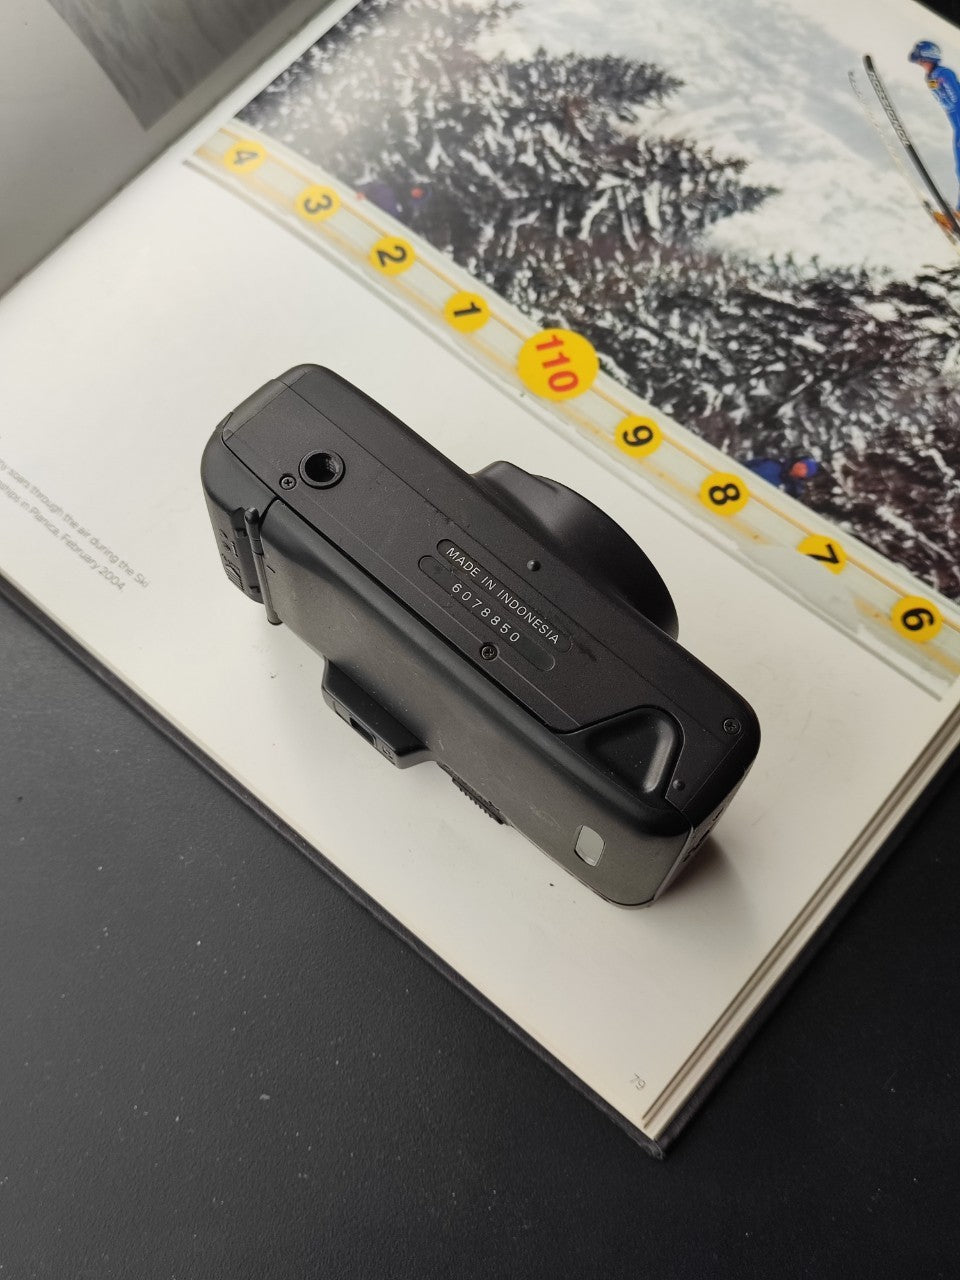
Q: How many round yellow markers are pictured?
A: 9